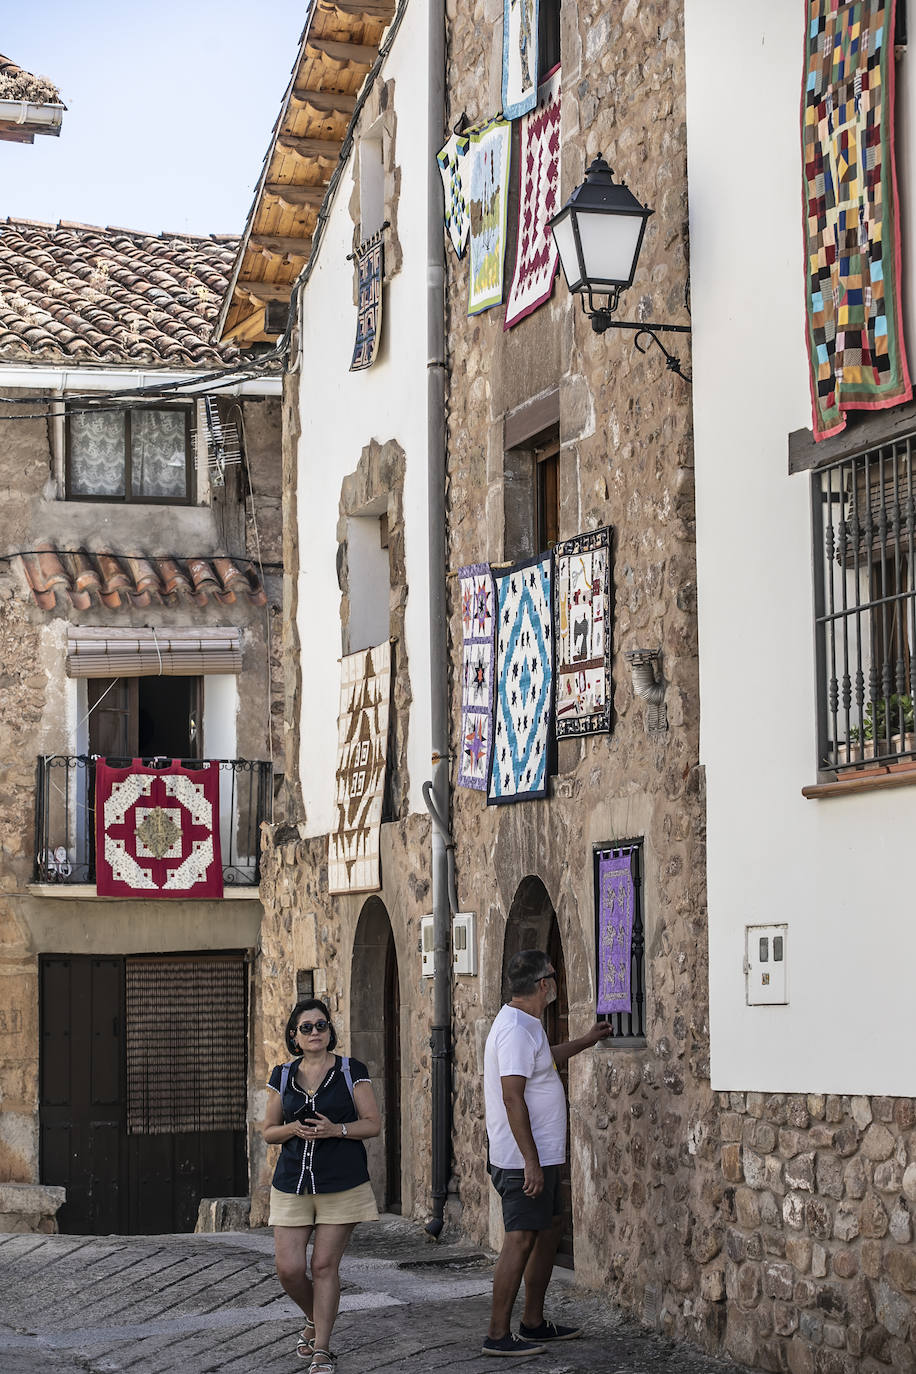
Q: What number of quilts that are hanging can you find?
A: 12